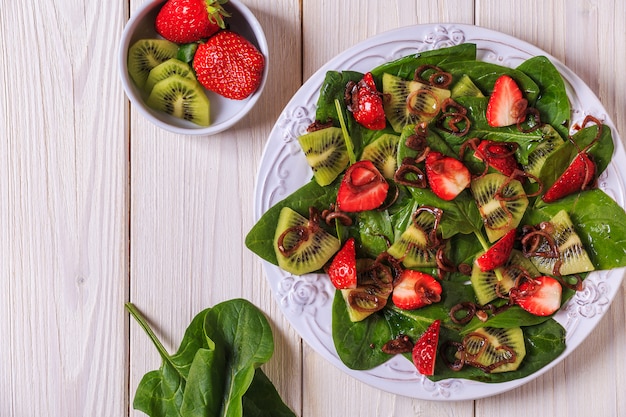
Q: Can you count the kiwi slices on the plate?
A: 12